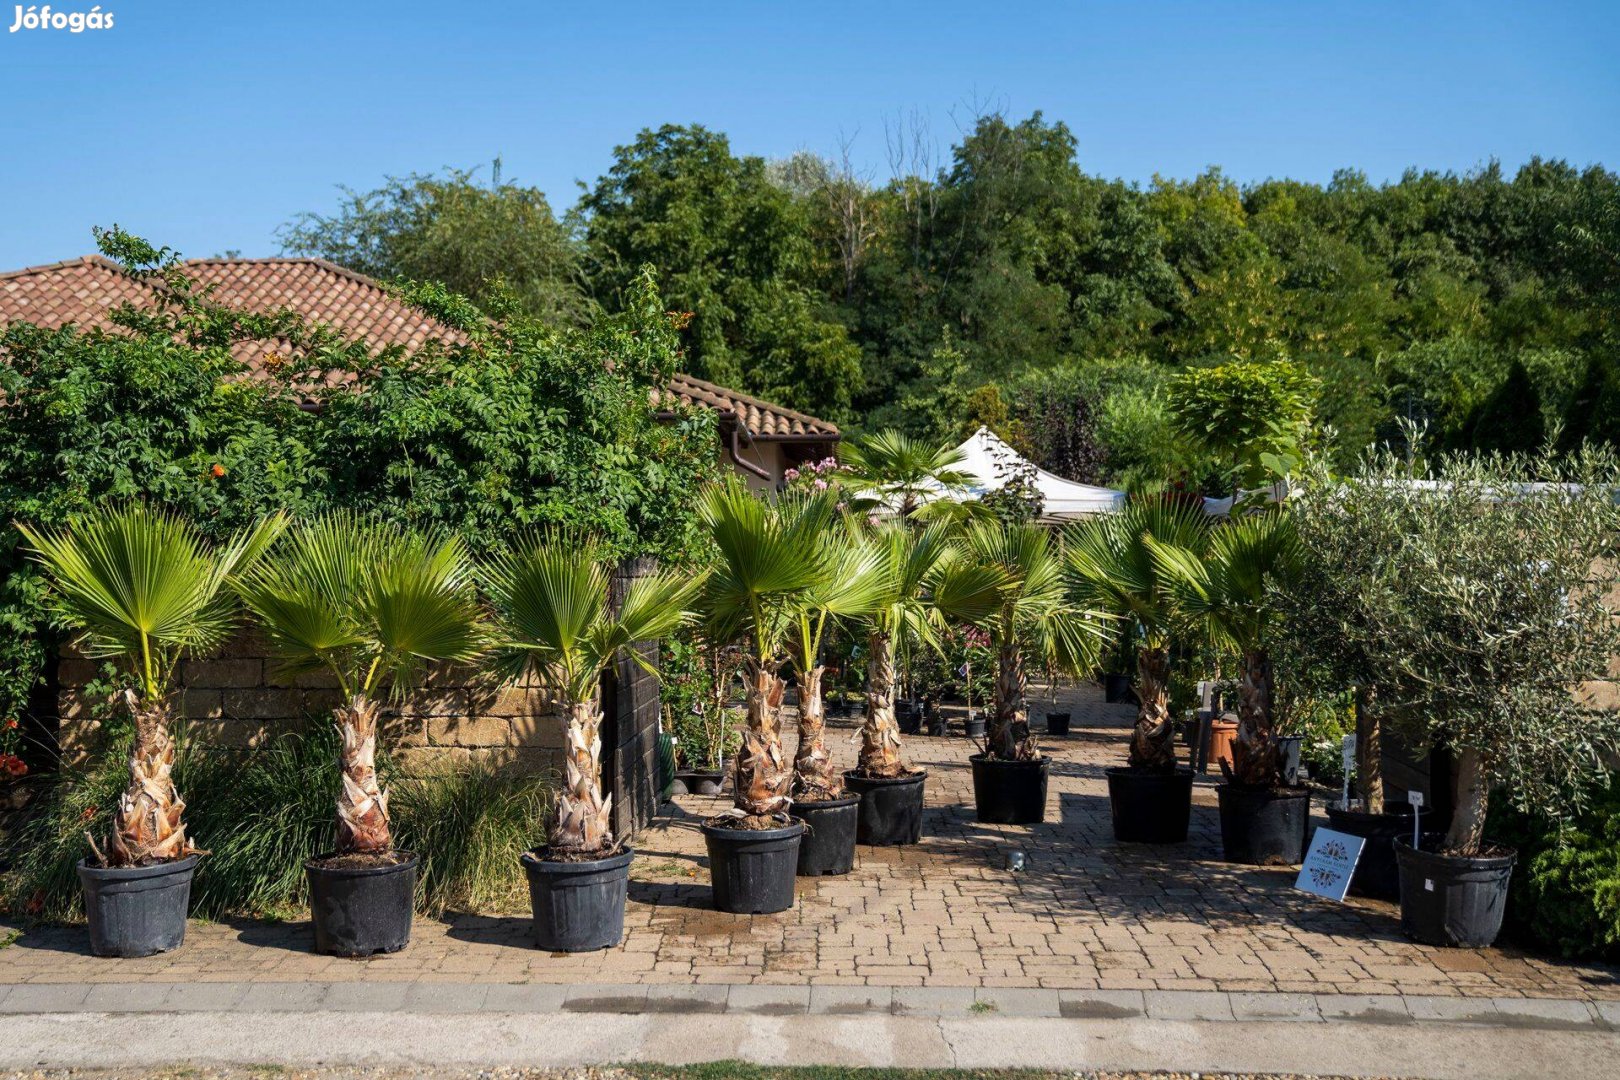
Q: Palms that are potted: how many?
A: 9